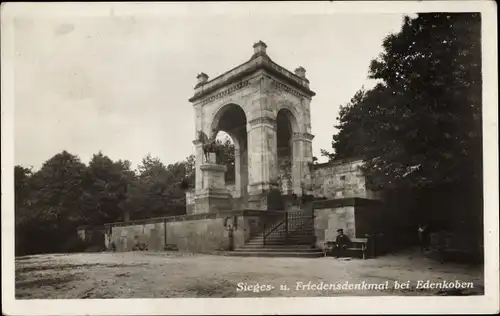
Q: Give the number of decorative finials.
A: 3